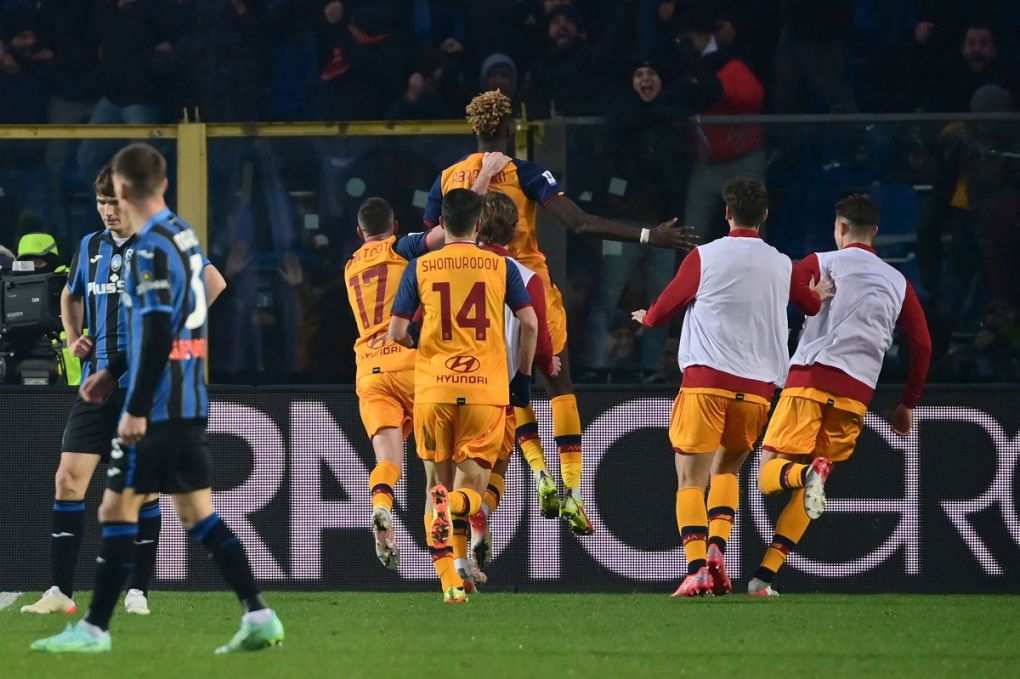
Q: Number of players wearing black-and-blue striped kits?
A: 2